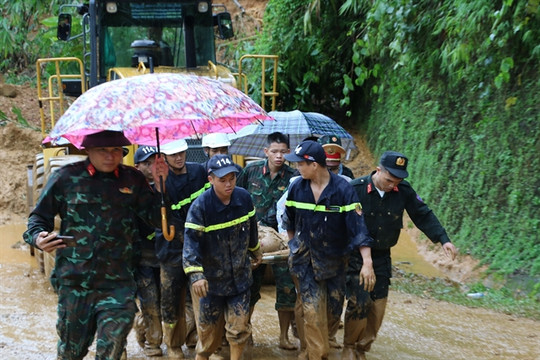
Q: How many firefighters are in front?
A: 2